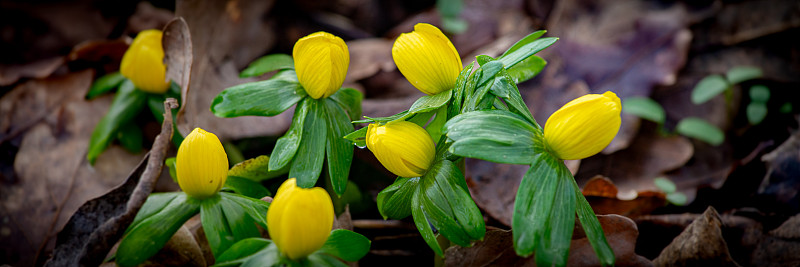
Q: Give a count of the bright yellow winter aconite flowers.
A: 7